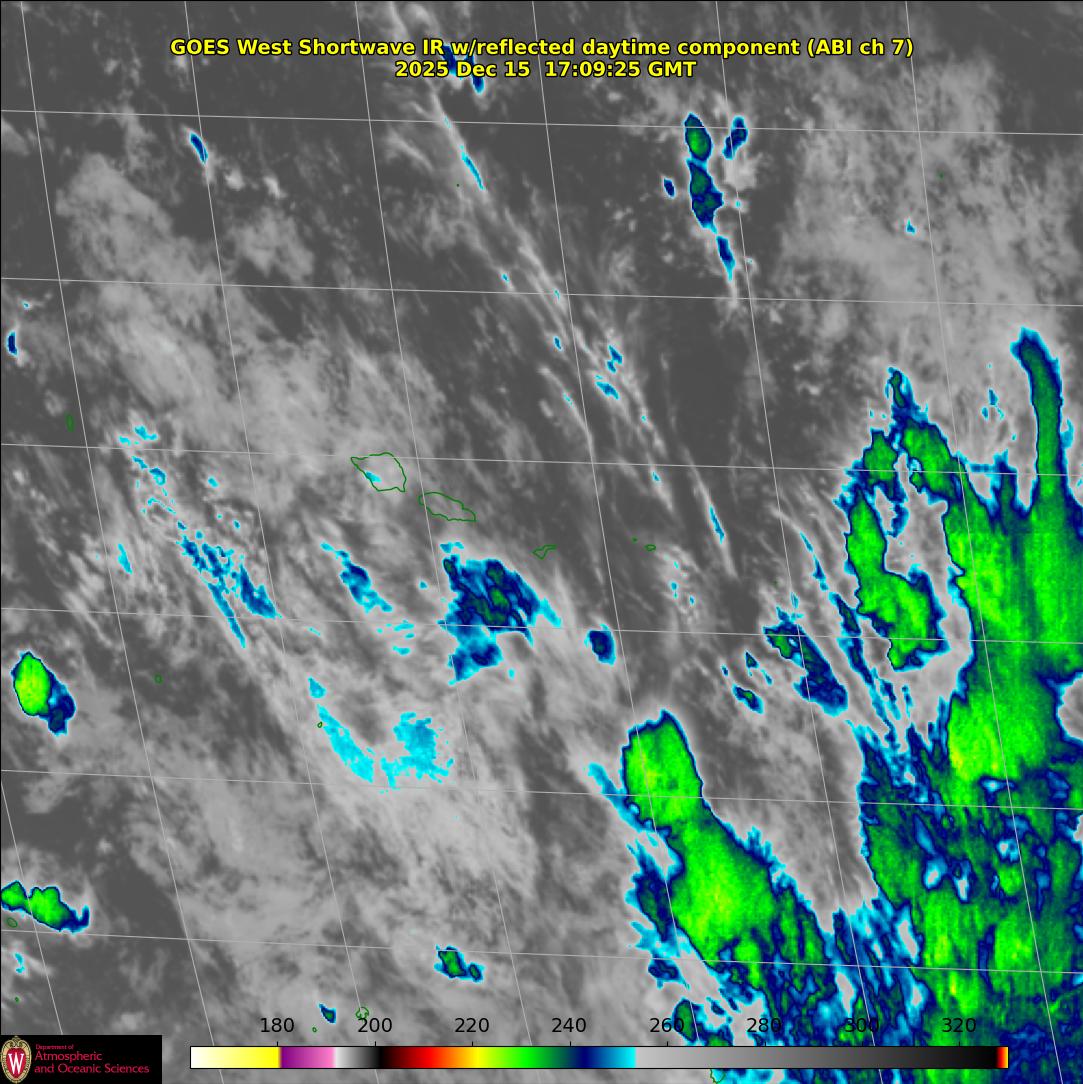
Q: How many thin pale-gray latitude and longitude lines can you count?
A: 13